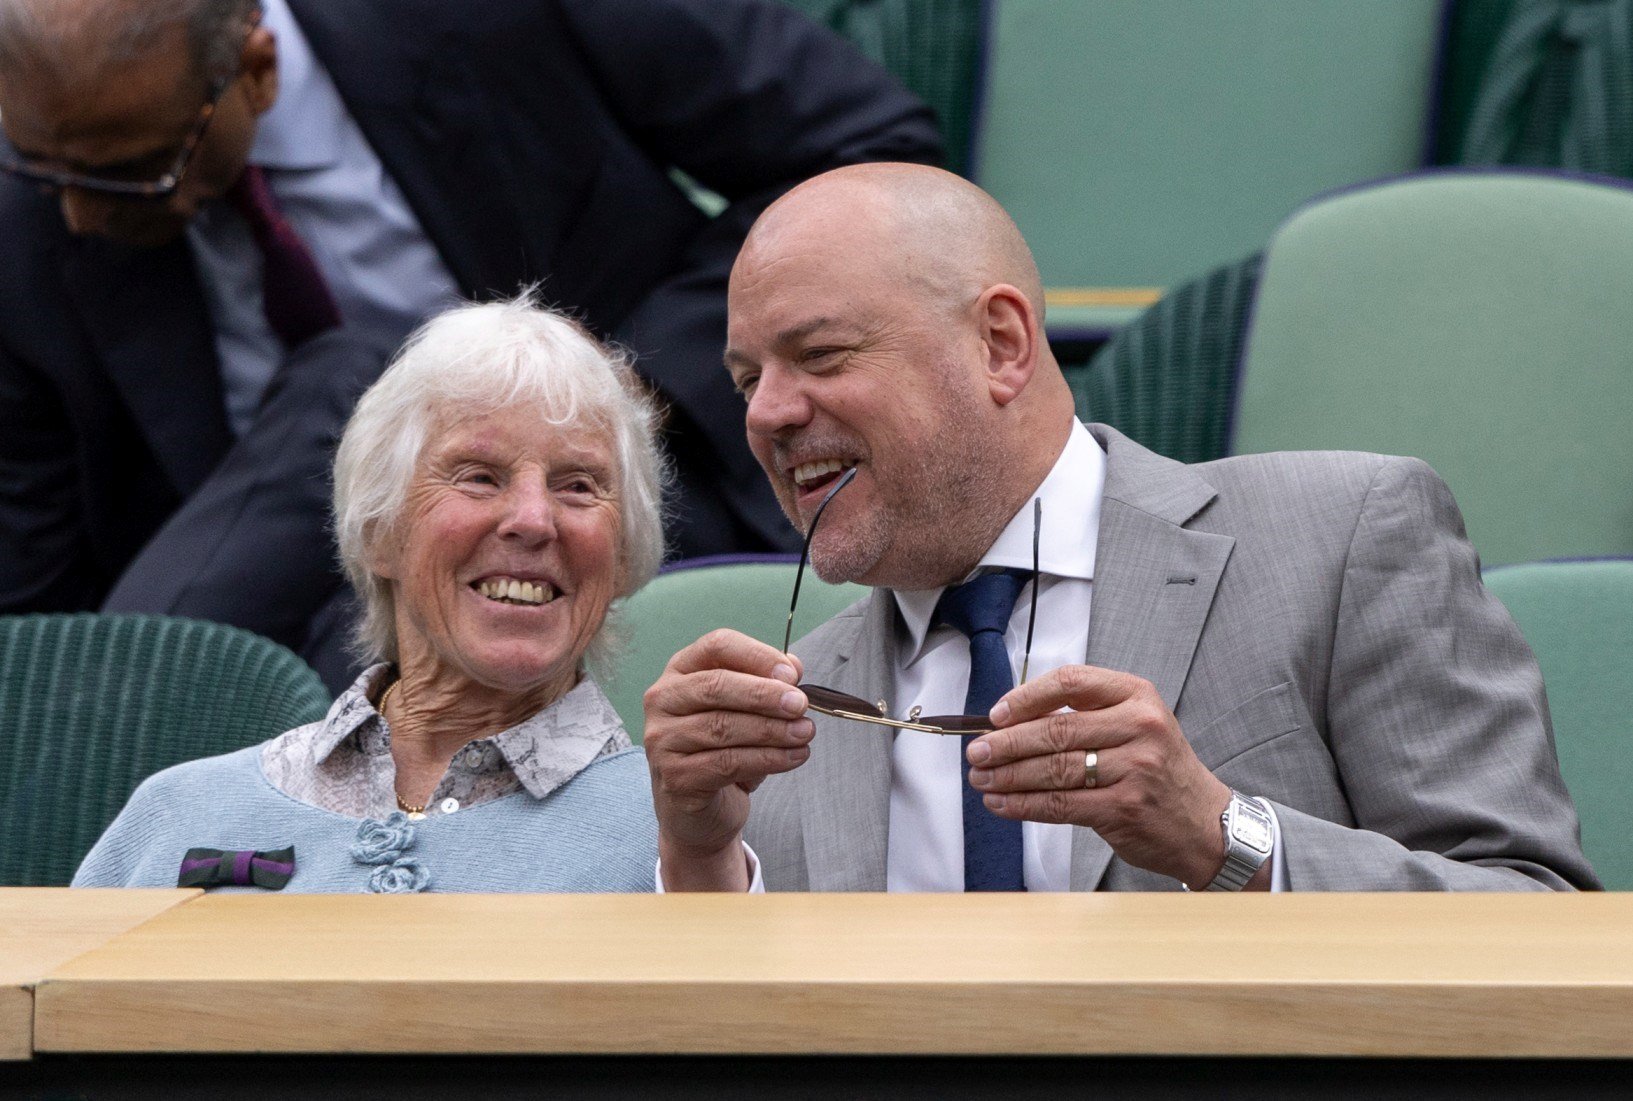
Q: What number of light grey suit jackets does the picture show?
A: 1